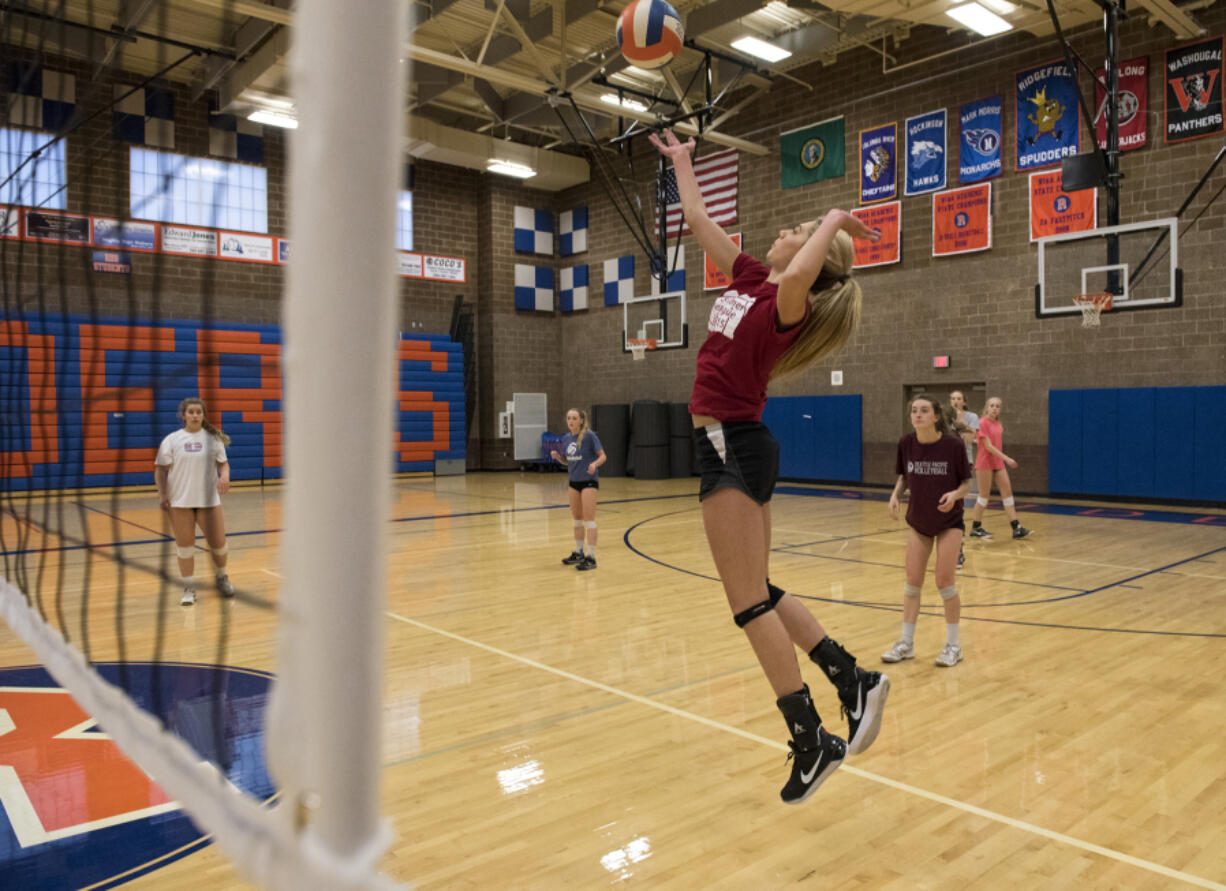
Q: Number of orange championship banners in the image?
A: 4